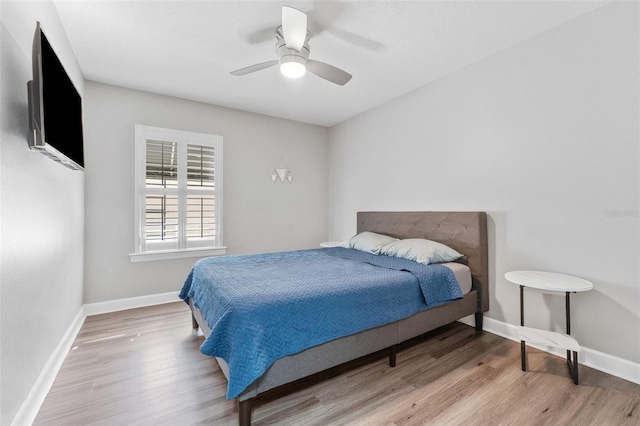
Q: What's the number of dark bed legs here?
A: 4